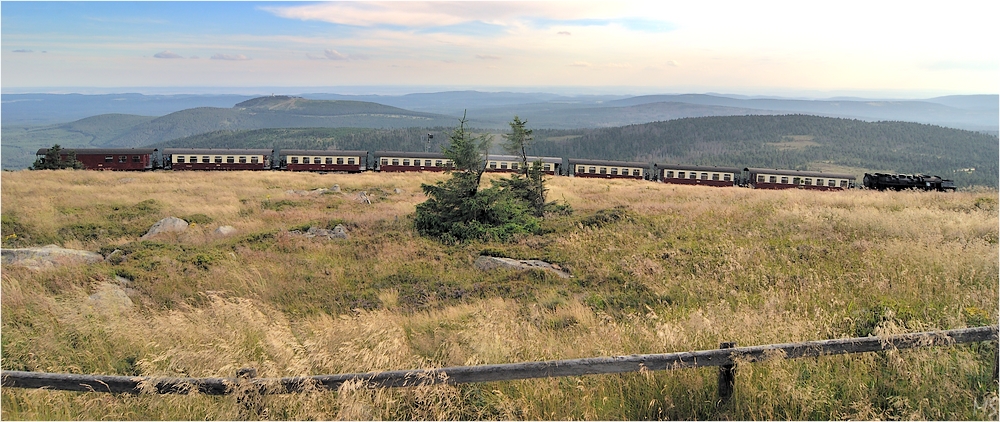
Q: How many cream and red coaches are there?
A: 7